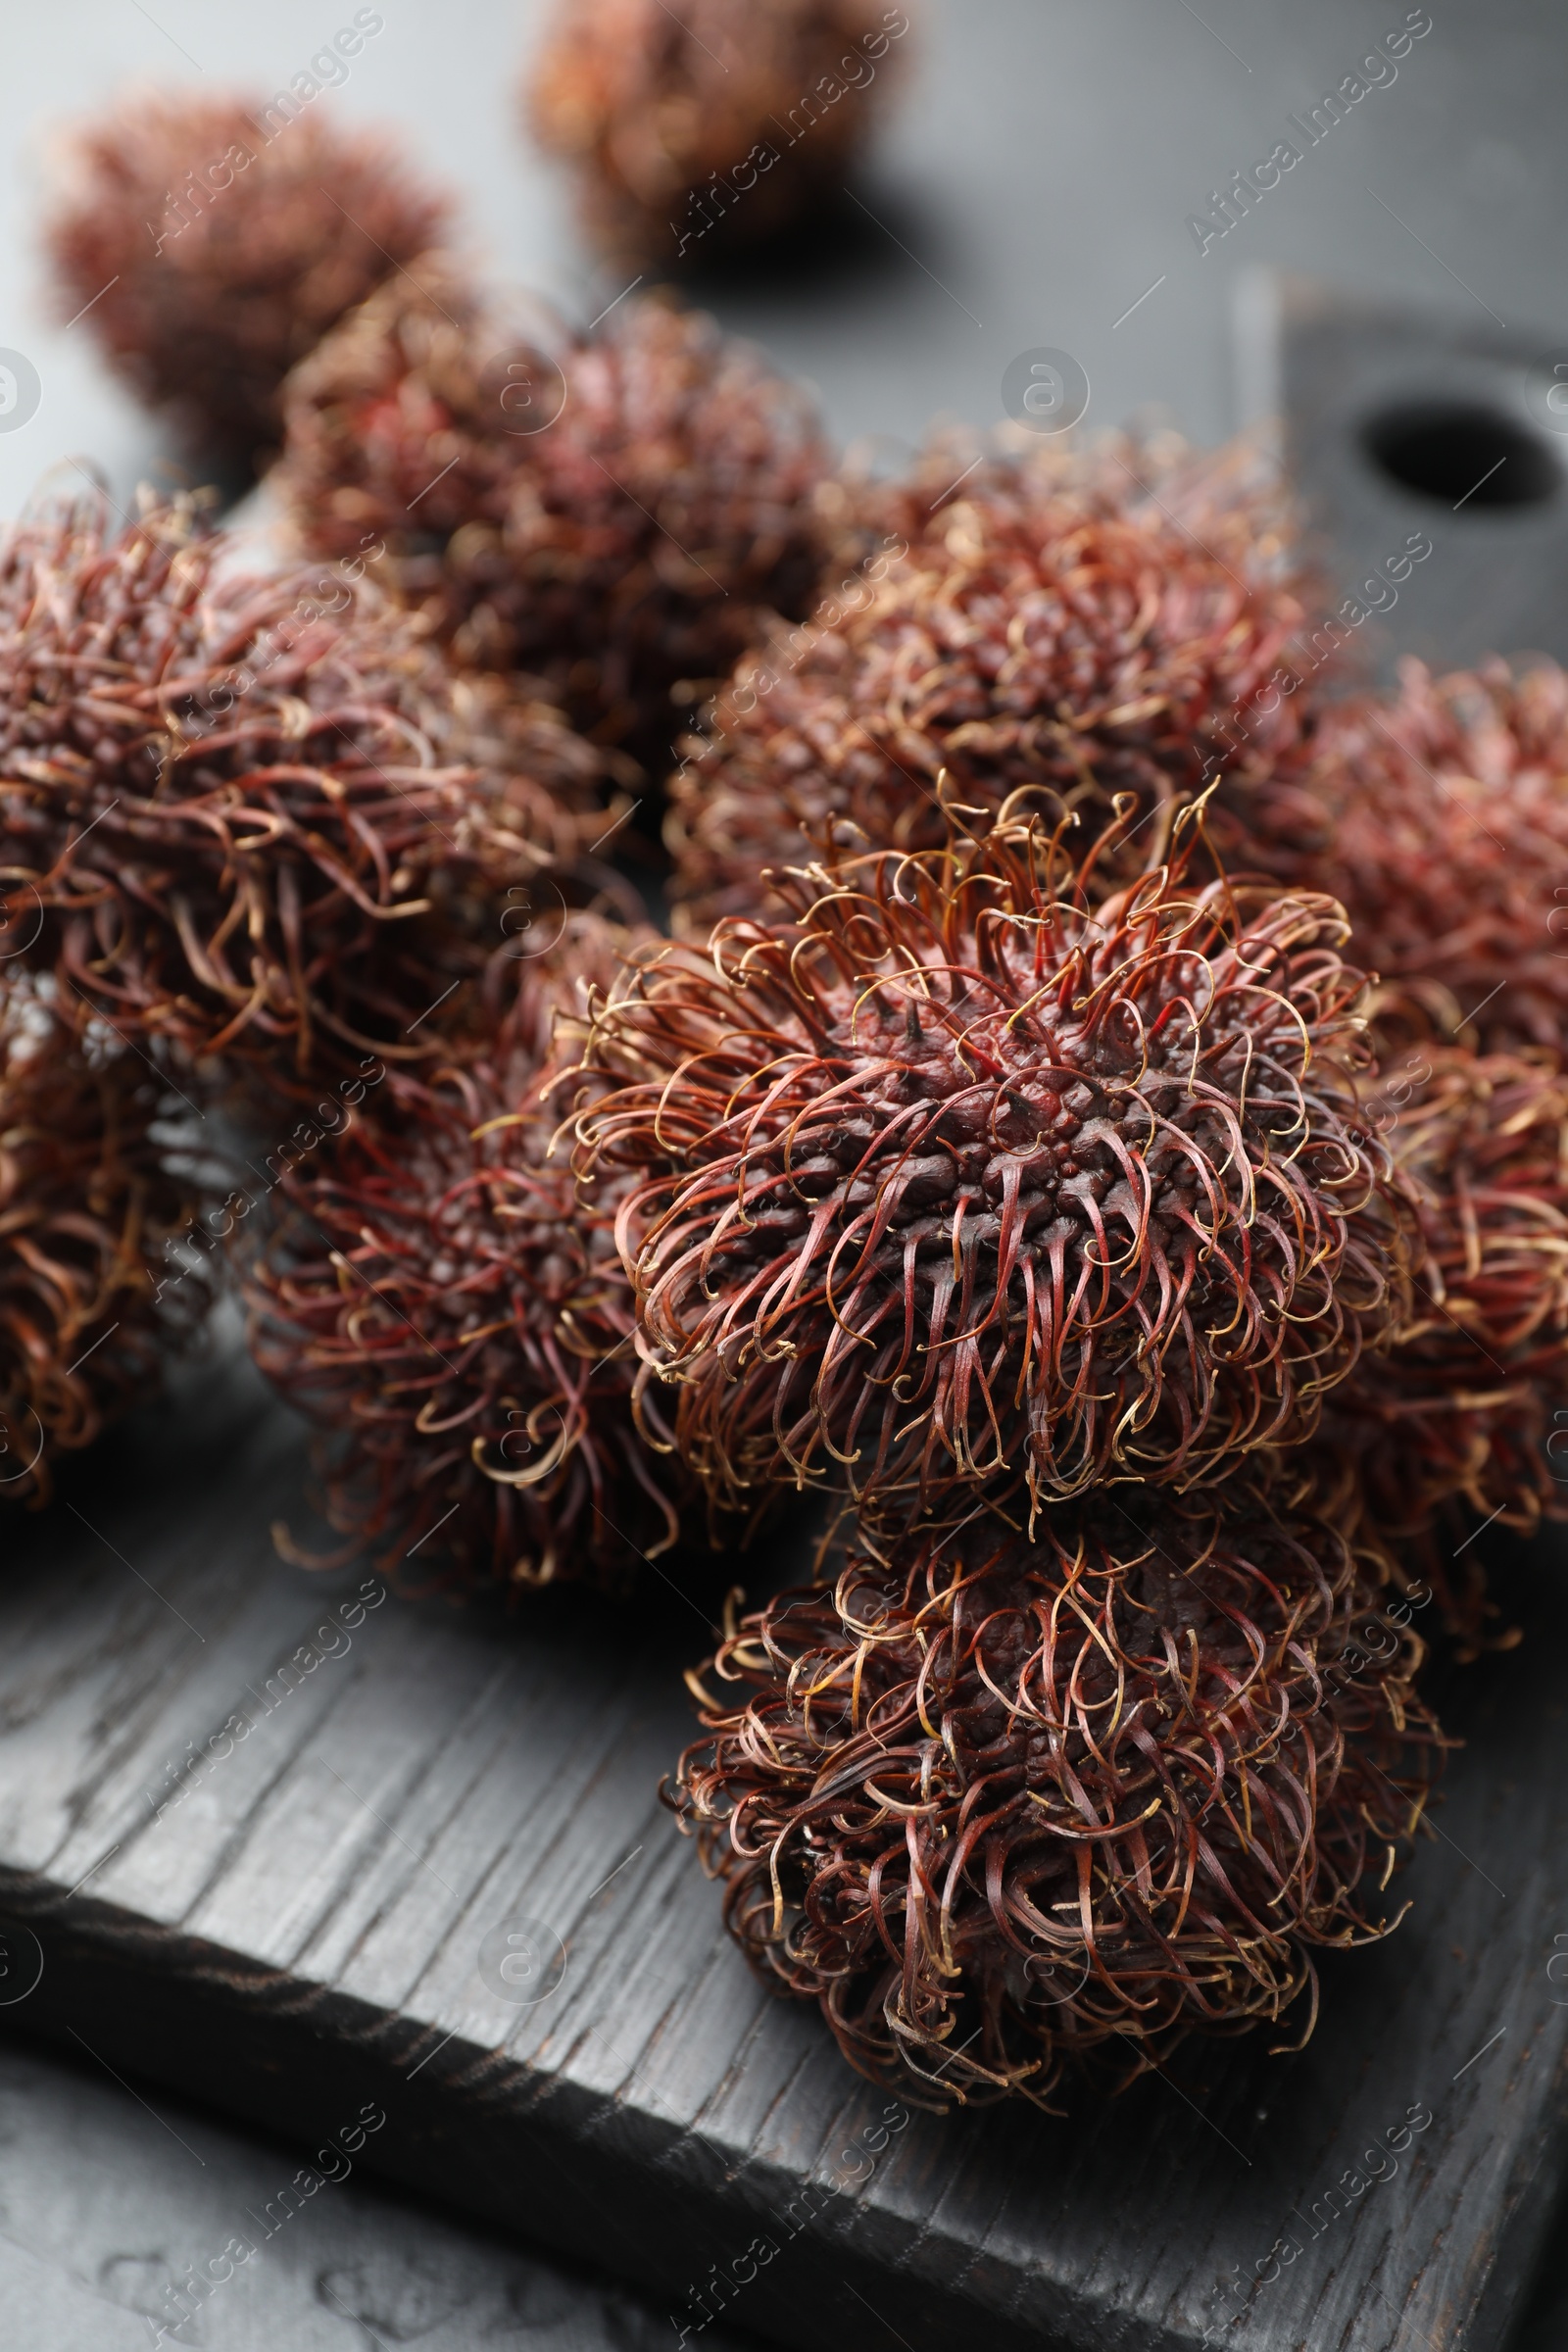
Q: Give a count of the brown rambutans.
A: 11